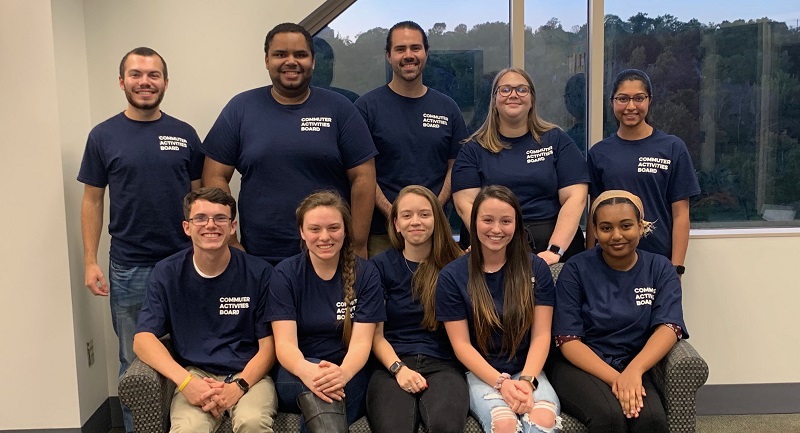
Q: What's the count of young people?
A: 10